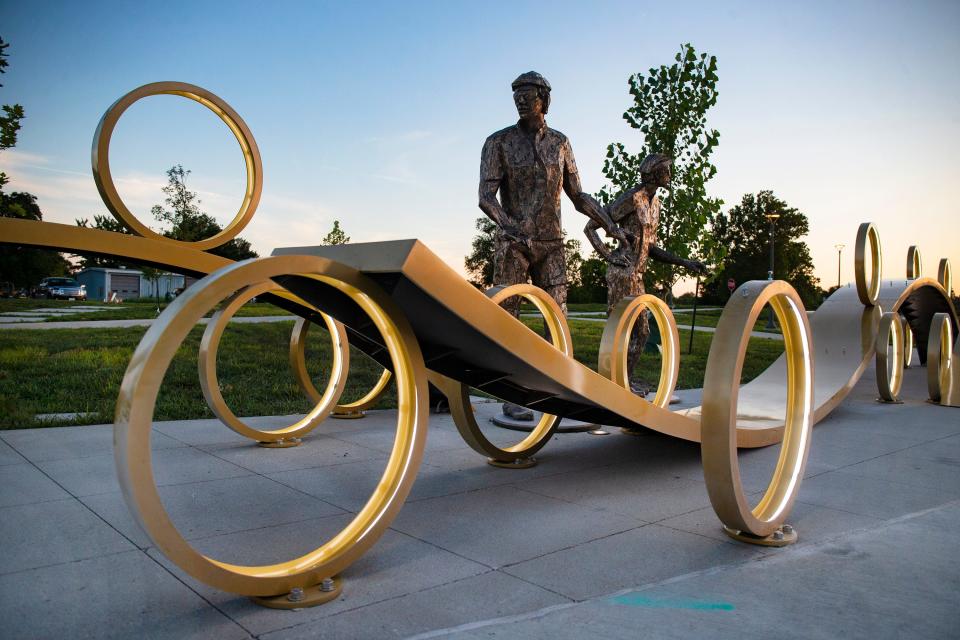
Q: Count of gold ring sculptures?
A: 13